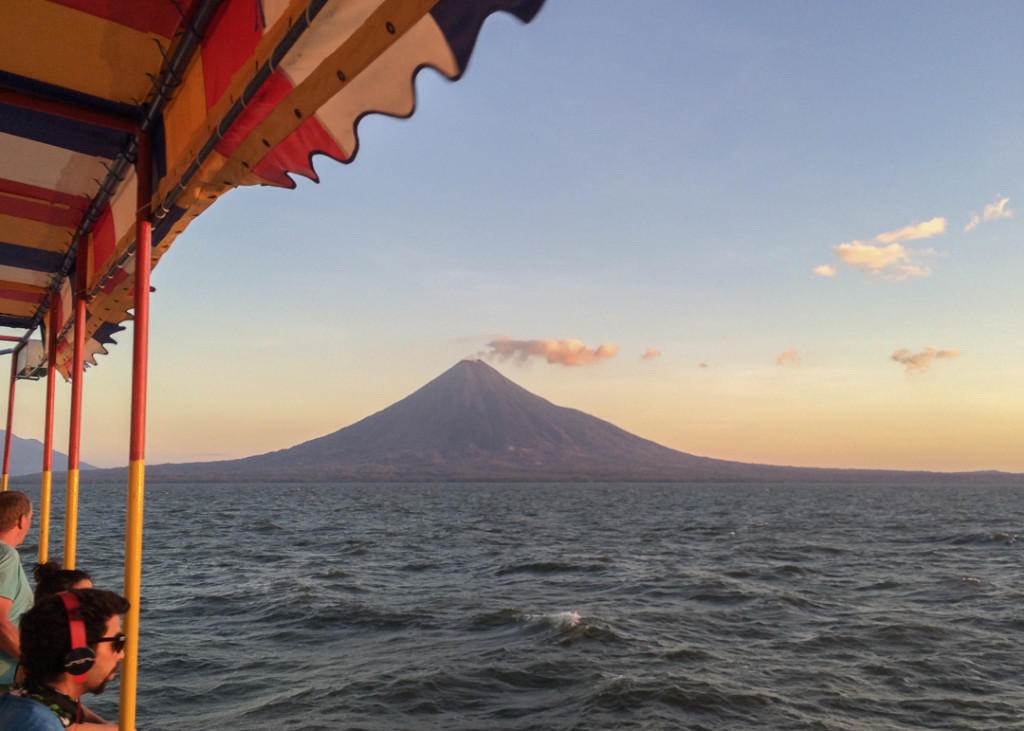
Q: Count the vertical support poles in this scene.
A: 4